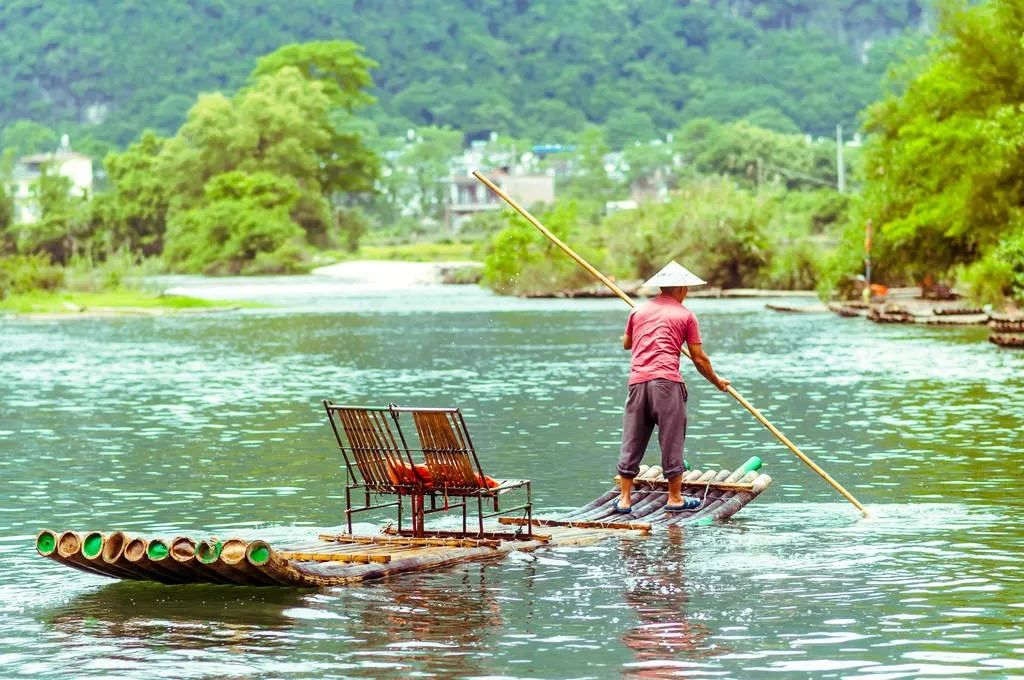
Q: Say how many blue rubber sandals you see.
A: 2